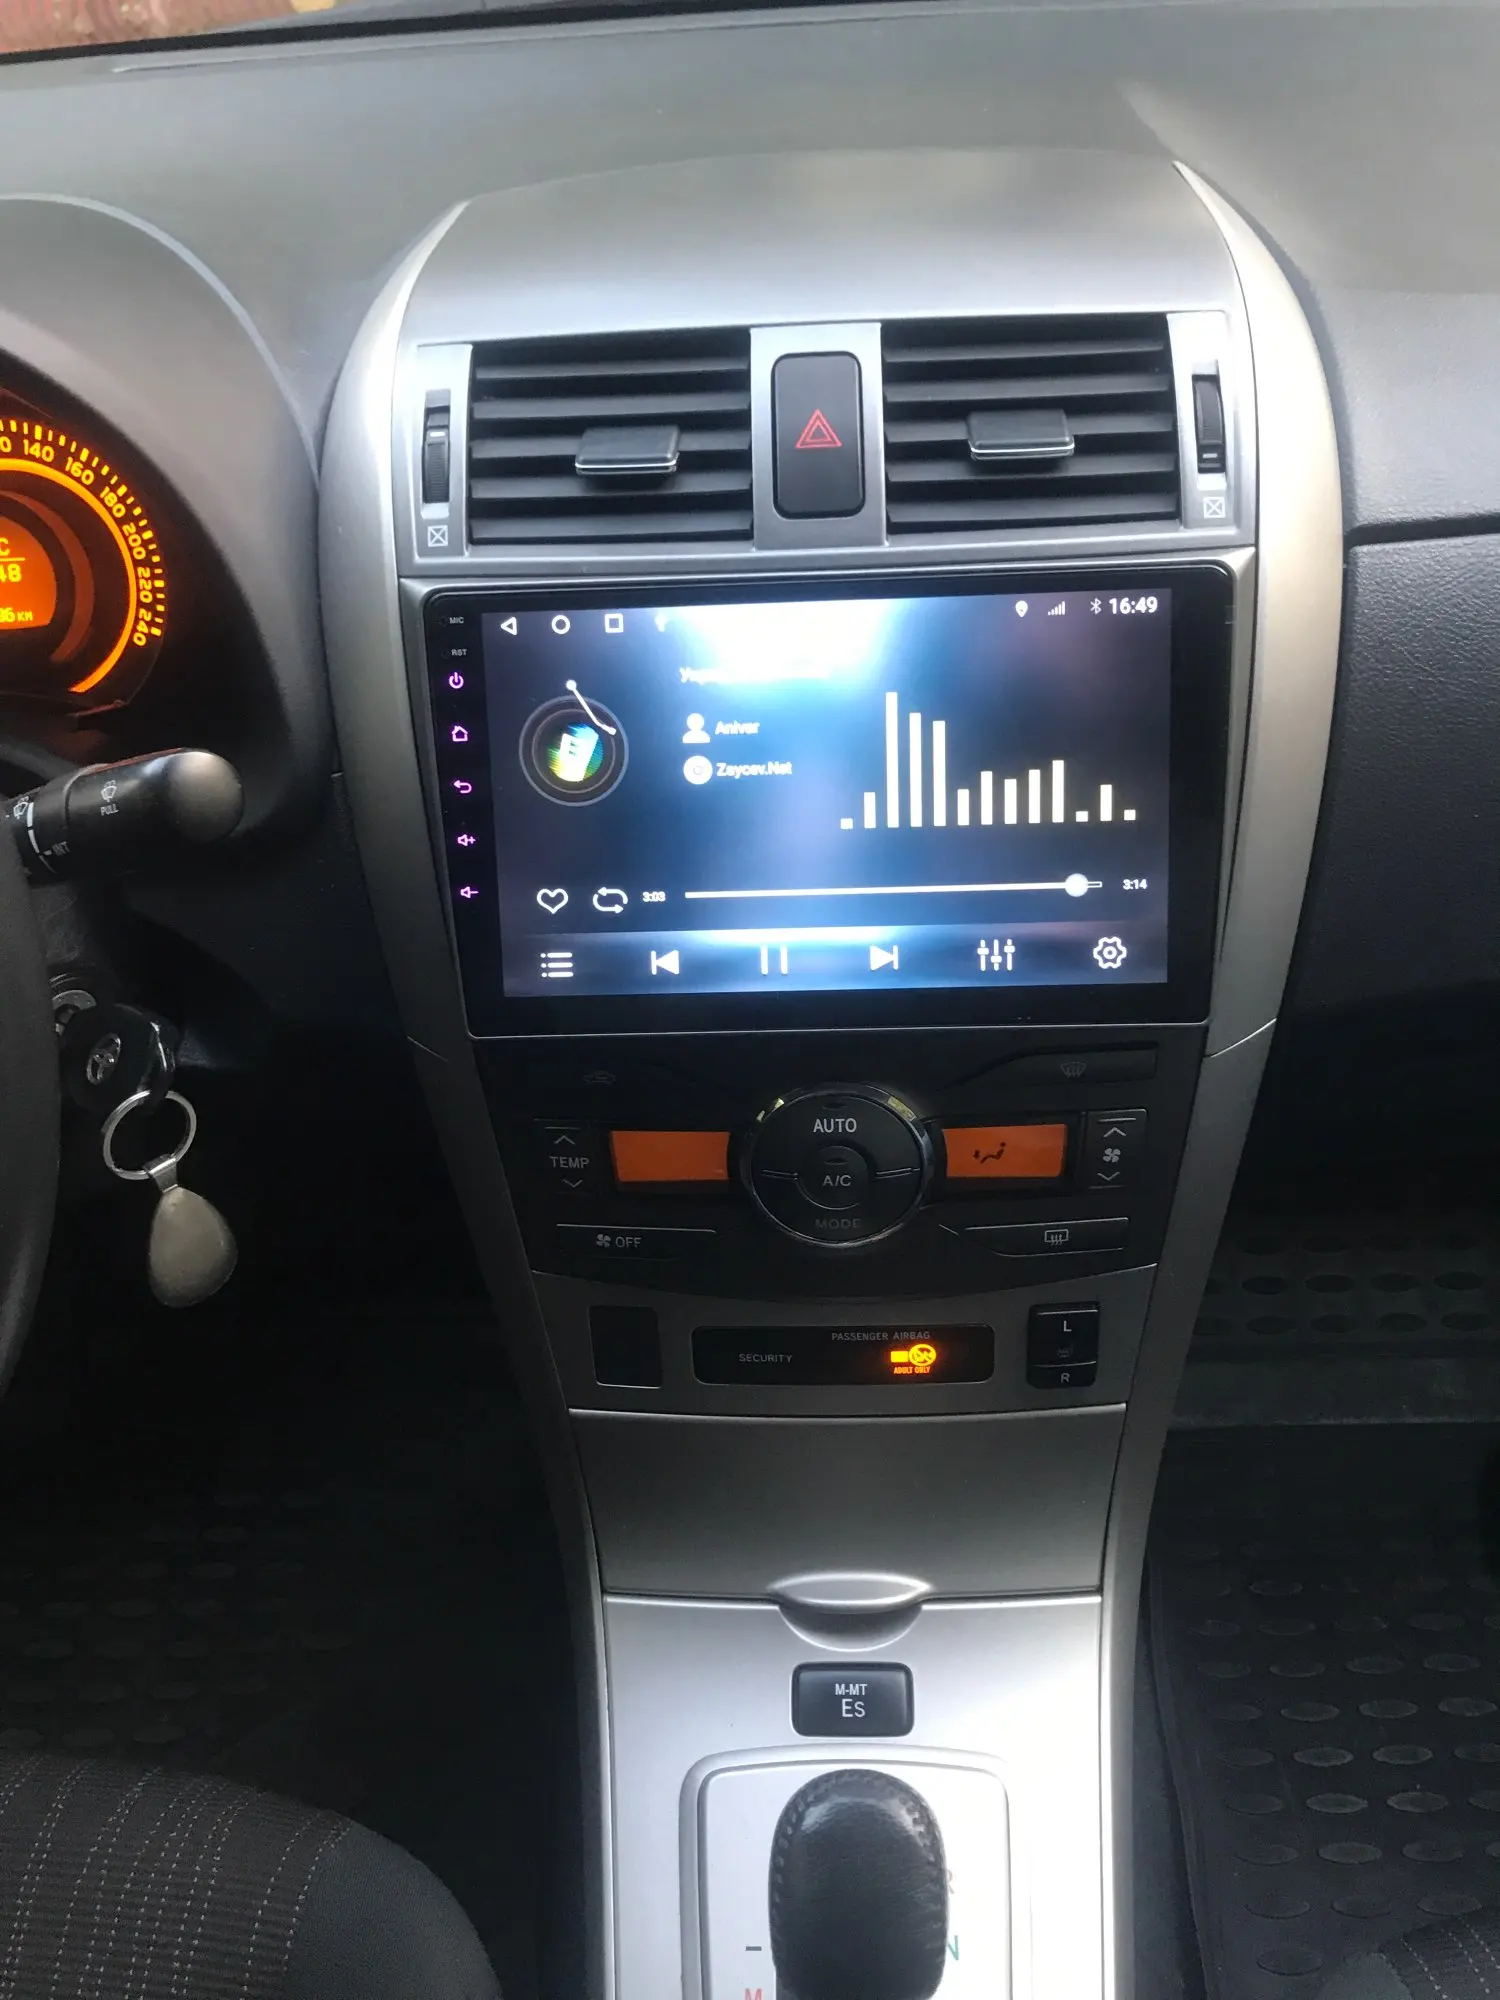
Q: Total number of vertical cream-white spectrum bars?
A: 13